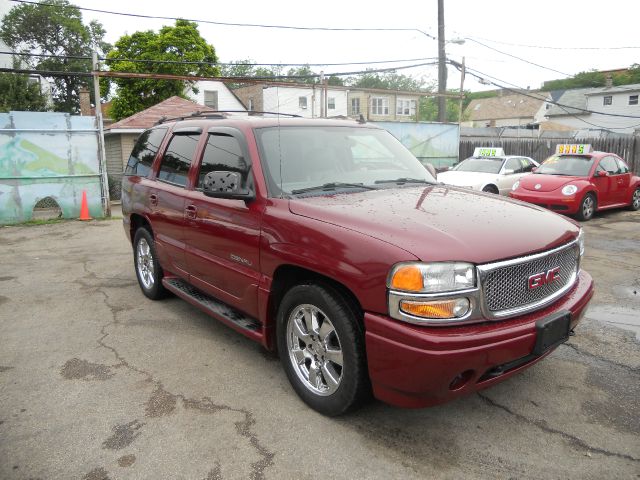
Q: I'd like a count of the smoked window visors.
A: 2